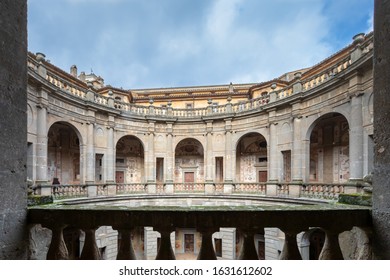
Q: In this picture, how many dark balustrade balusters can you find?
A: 8